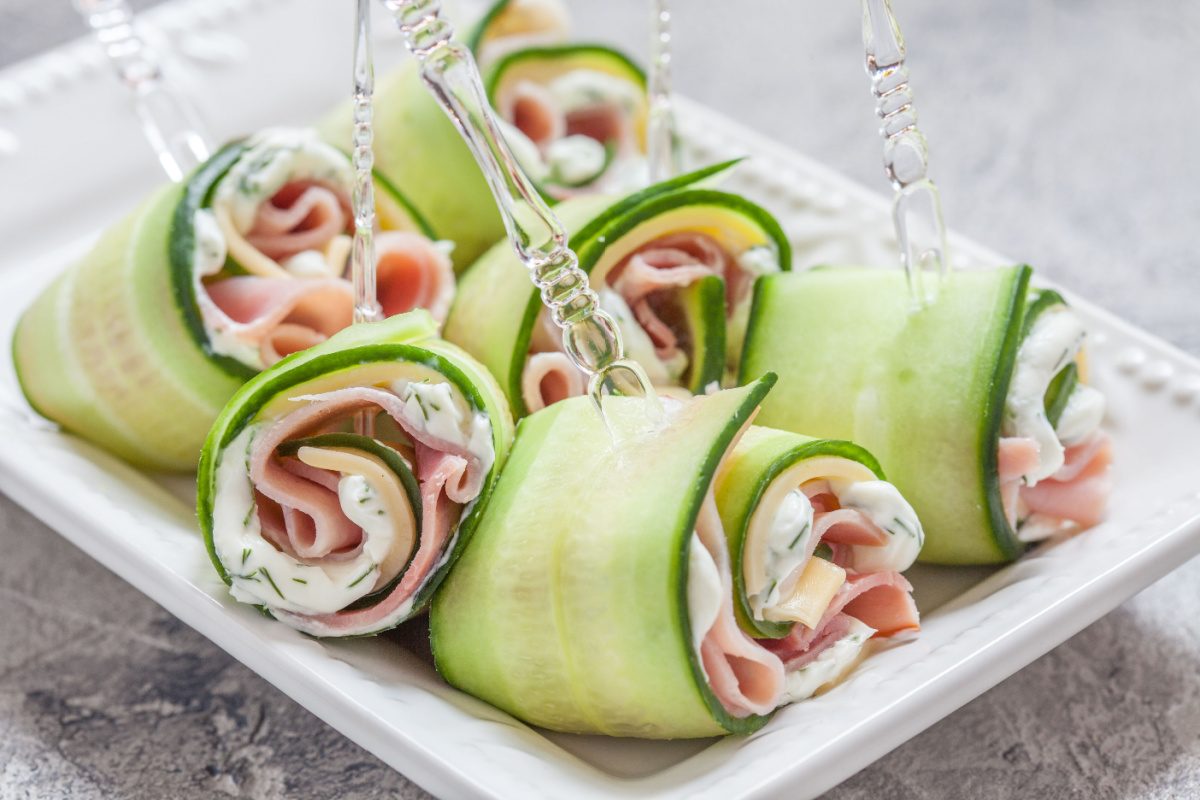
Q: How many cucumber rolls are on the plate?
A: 6